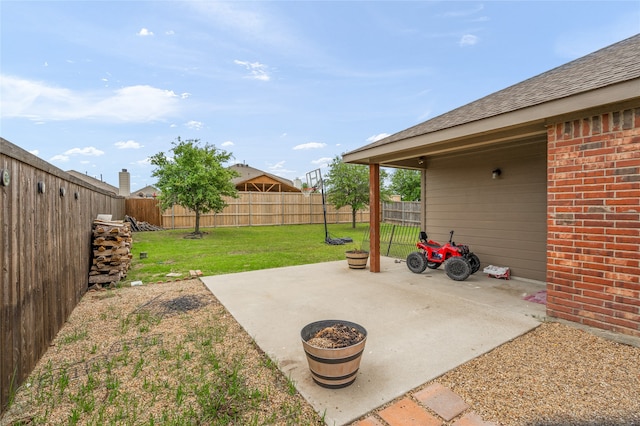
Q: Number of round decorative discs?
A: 4